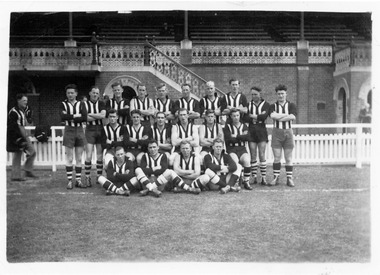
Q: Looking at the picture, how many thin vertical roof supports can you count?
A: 3